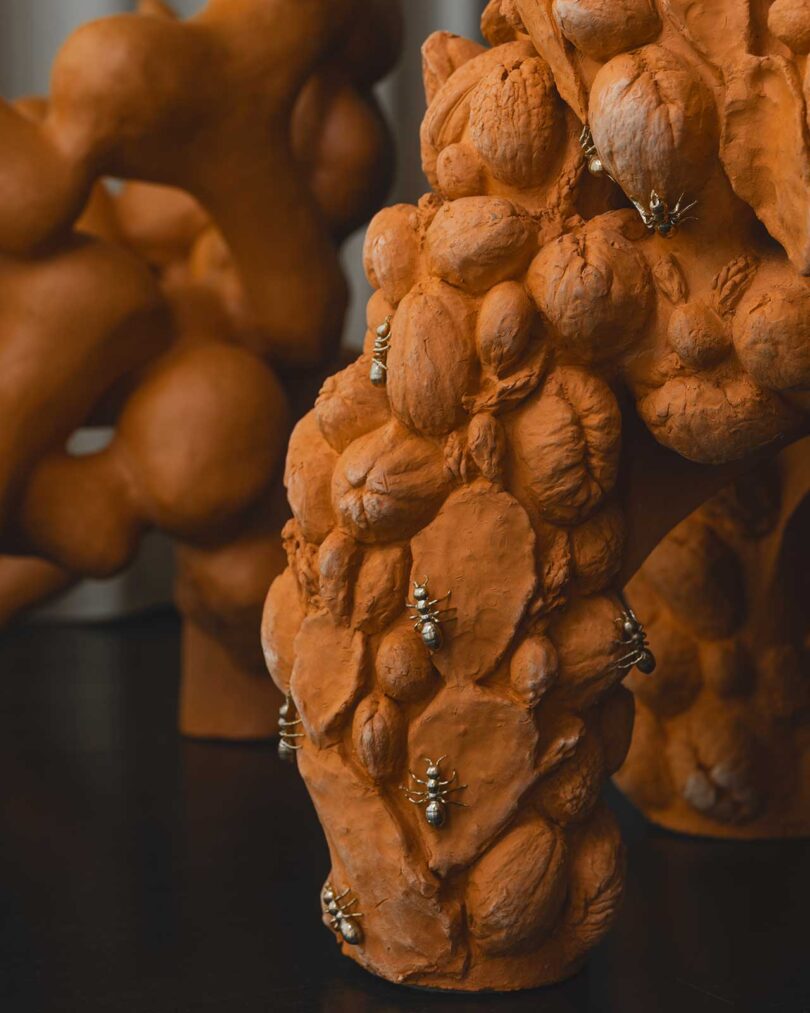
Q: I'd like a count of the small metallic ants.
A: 8